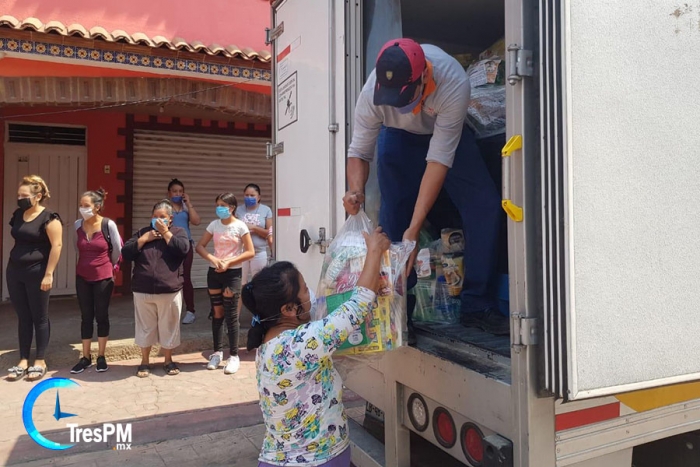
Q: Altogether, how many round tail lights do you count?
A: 3